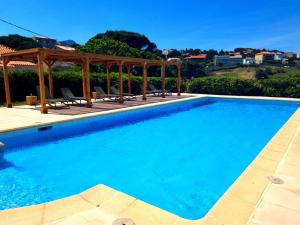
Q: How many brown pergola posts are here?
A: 11